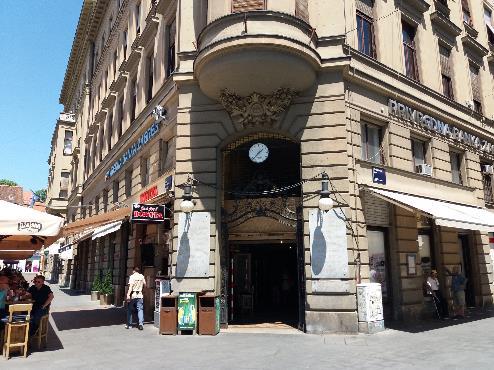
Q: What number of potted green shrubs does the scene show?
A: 2